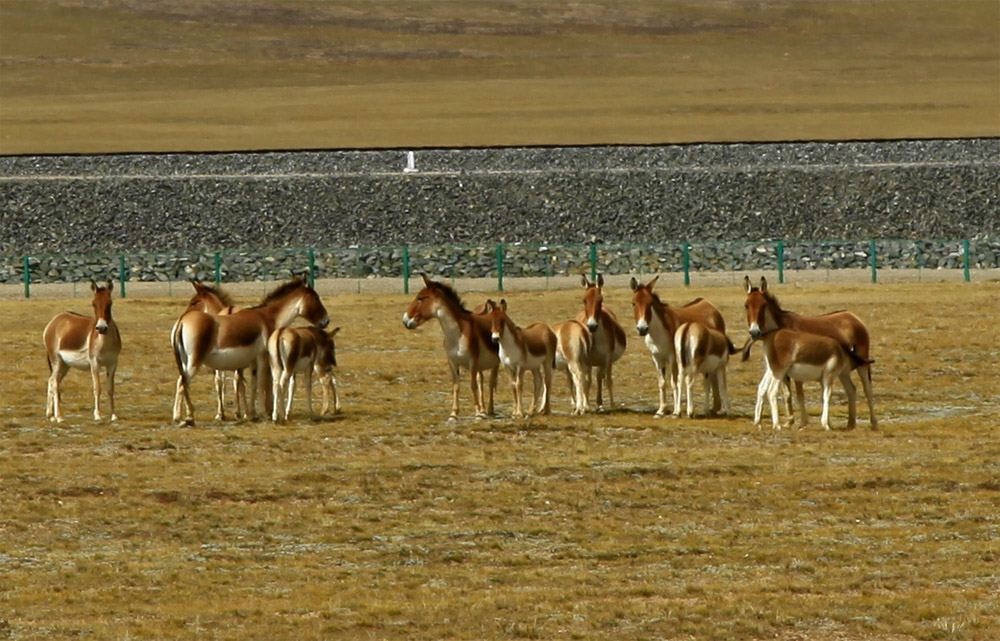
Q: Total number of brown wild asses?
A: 12